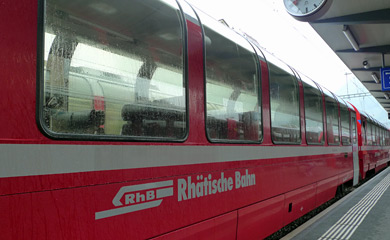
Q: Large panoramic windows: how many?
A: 6